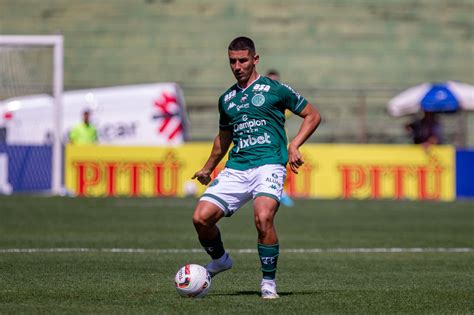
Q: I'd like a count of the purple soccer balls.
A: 0